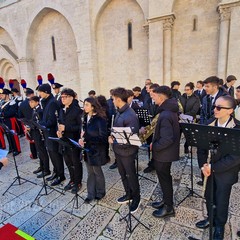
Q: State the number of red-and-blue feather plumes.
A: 5